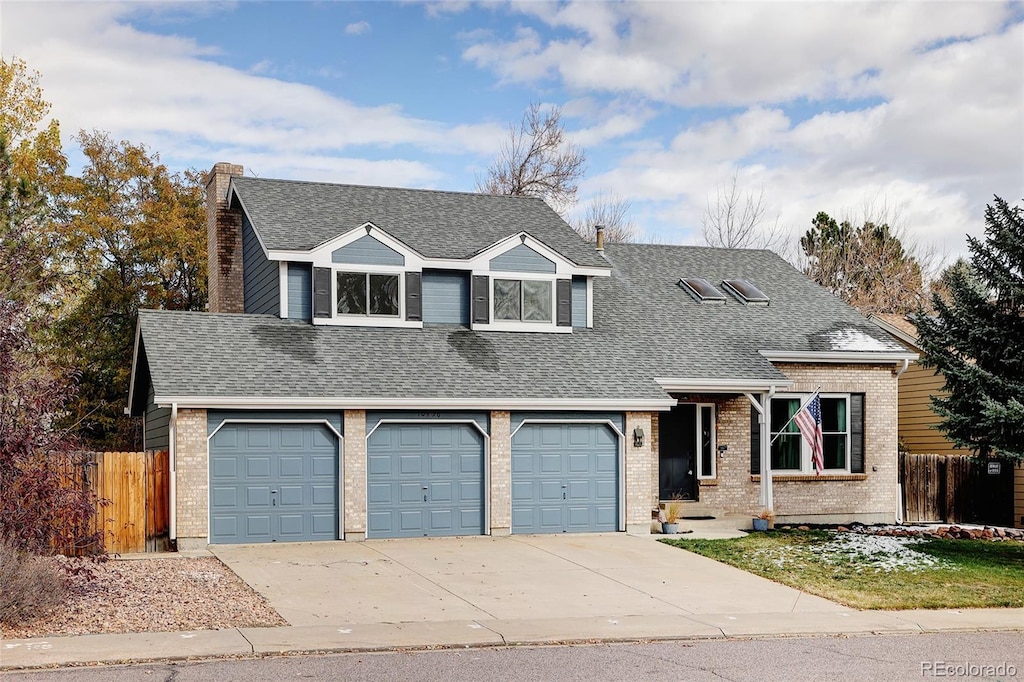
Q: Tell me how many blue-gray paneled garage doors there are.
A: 3